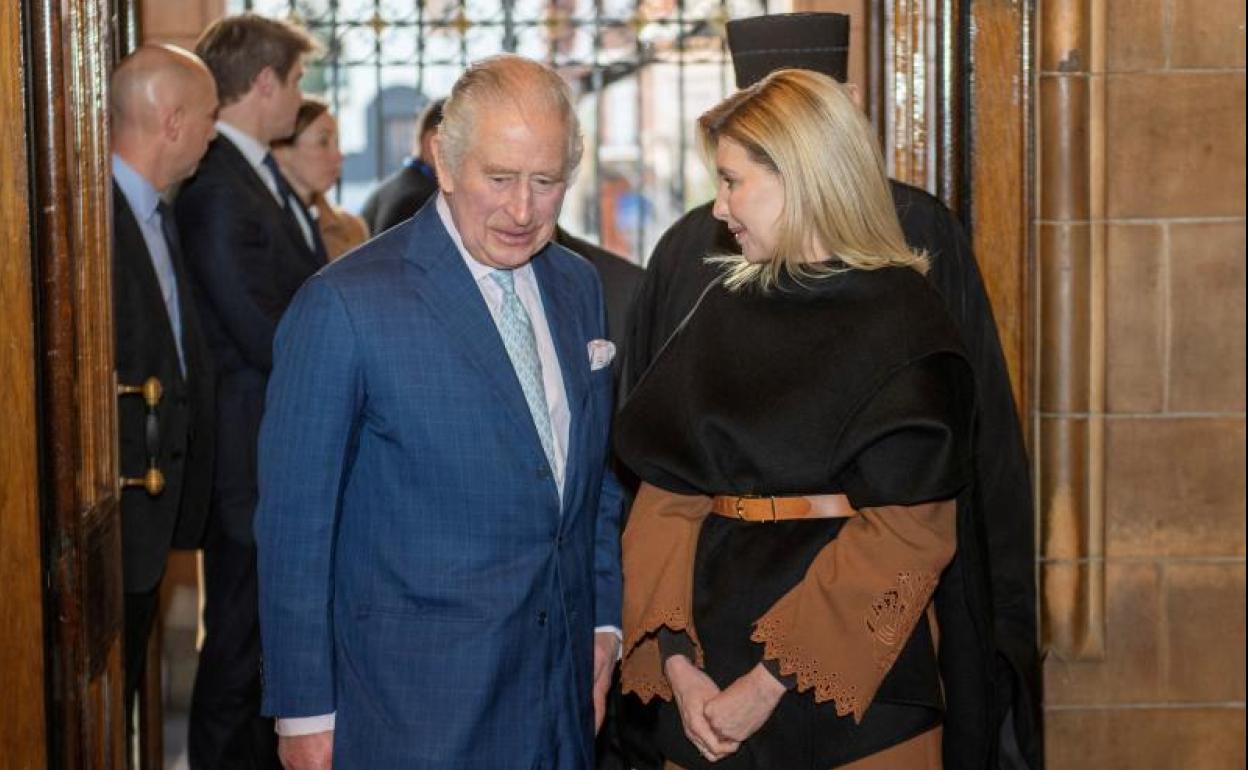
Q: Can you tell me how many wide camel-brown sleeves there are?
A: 2